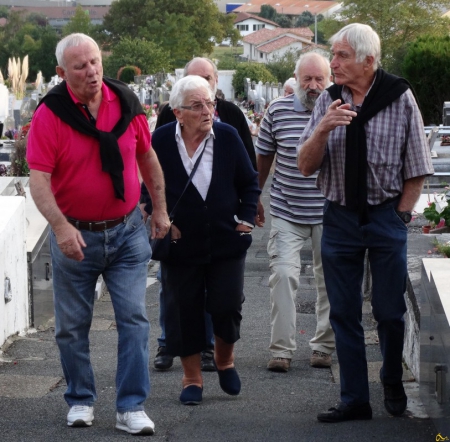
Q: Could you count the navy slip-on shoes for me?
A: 2